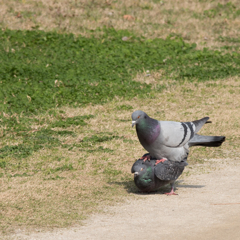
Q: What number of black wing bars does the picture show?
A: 2